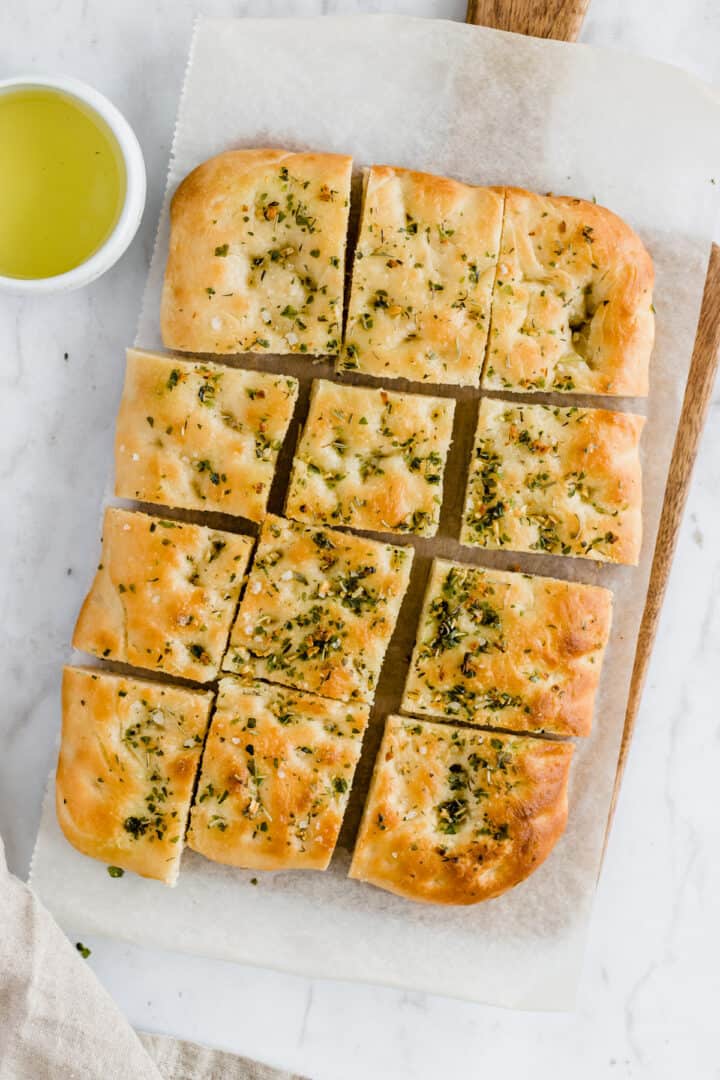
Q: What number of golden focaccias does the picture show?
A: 12